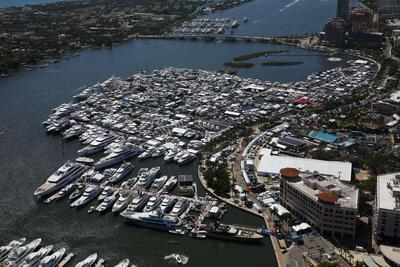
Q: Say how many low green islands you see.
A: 3